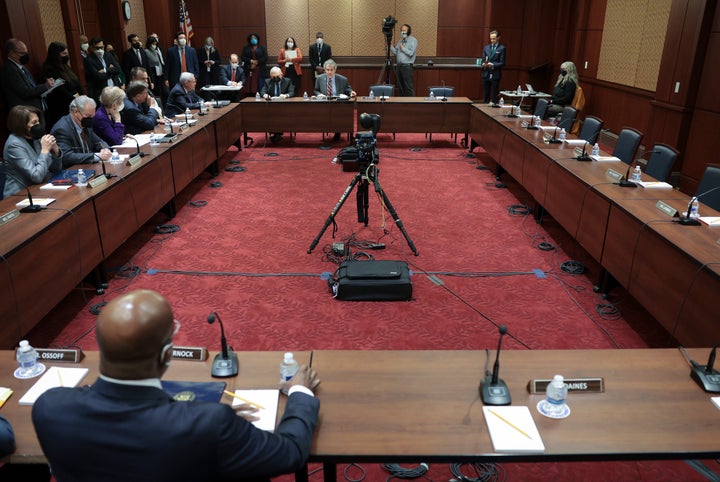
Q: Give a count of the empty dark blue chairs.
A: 8